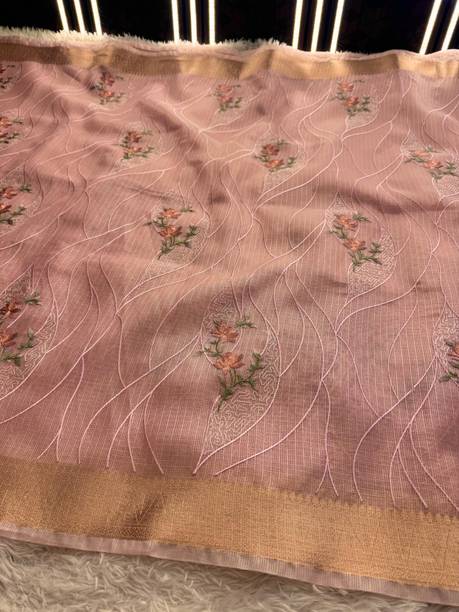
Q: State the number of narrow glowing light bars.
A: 11